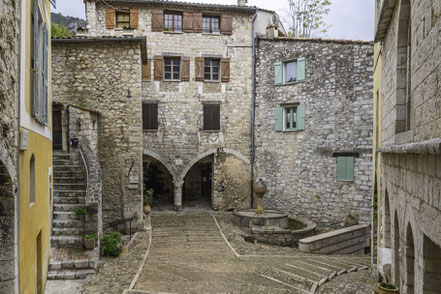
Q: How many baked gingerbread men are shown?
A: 0